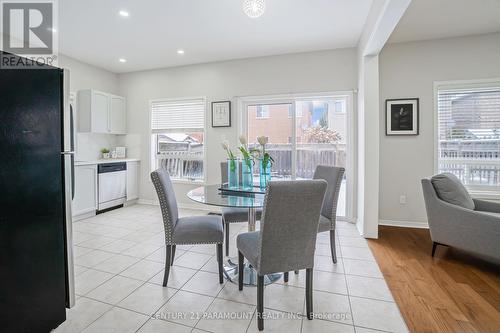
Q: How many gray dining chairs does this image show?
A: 4